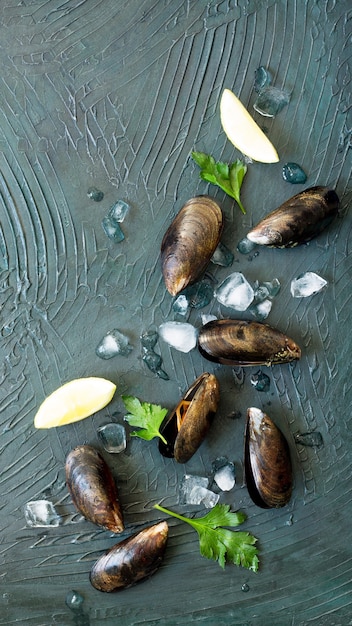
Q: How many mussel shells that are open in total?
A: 1